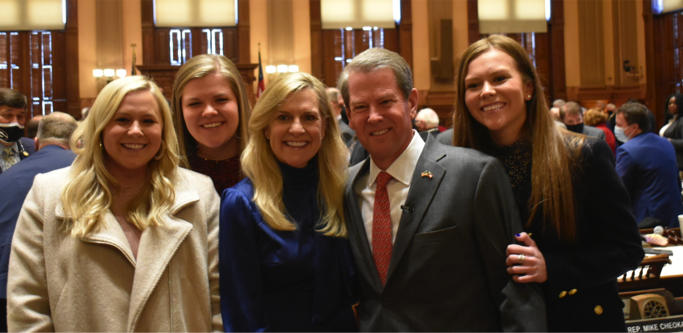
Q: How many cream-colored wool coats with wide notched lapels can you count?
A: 1